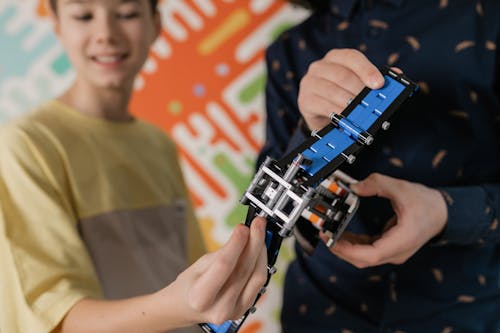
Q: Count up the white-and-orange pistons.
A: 2